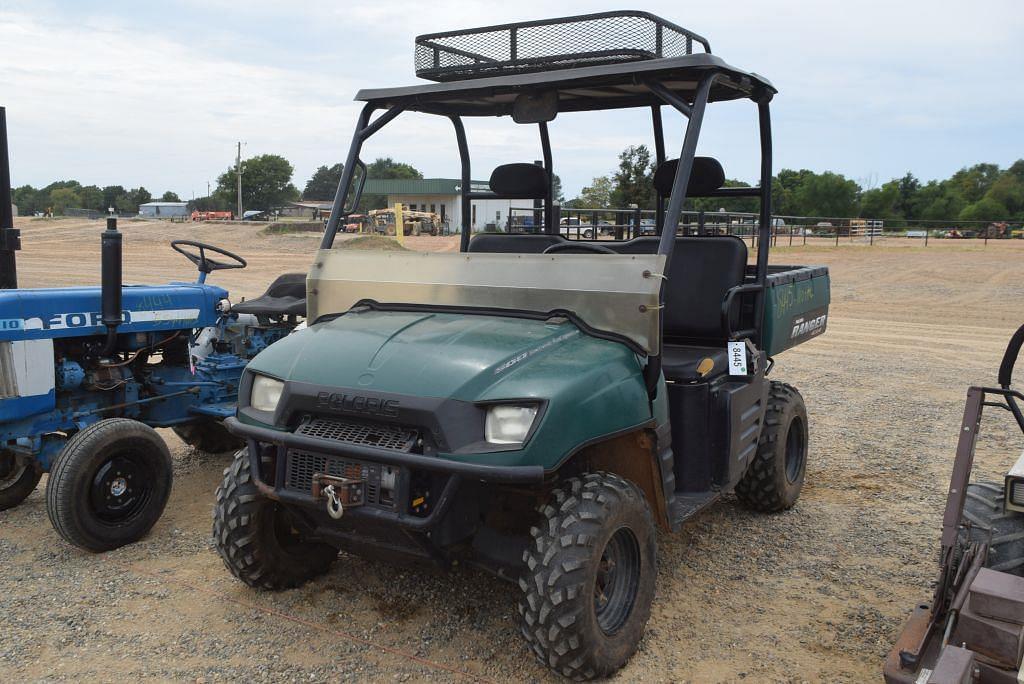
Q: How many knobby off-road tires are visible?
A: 3